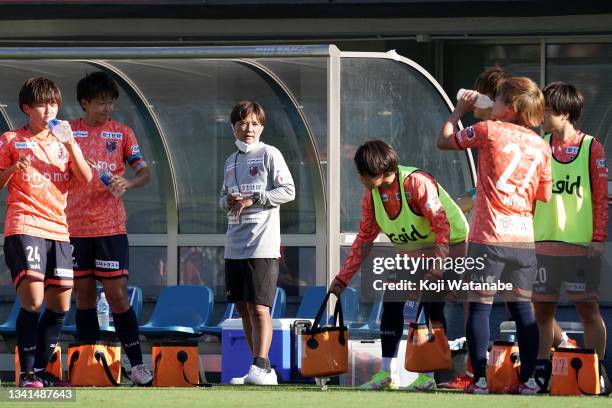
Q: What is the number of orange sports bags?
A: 7